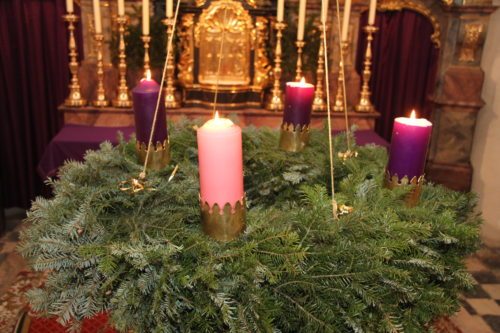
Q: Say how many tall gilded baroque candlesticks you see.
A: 10